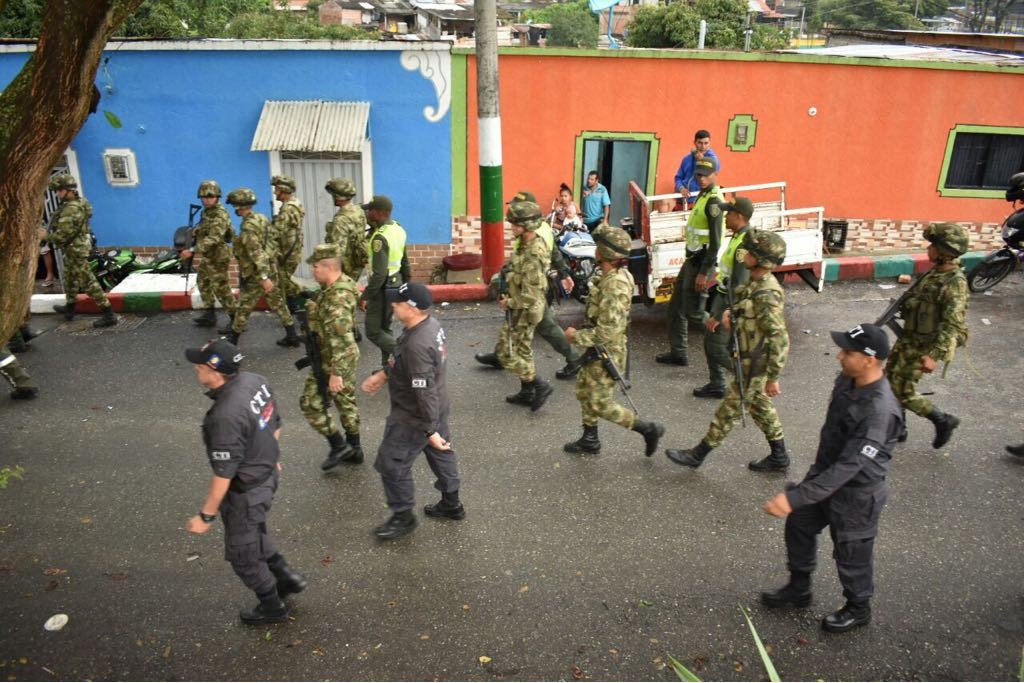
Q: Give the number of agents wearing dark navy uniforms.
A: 3